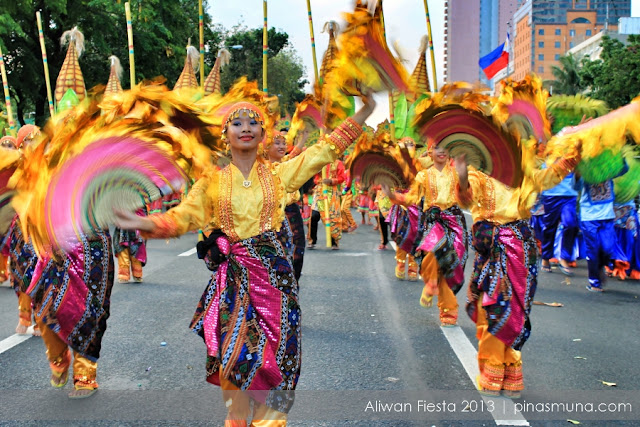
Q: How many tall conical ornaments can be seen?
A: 6